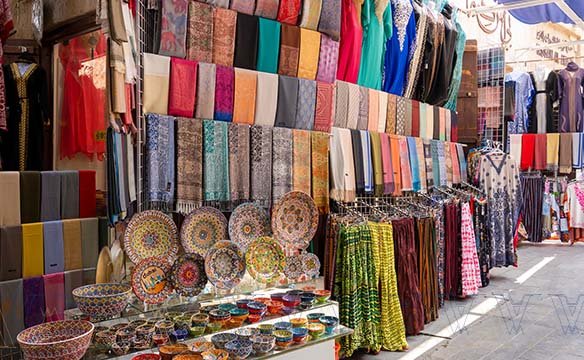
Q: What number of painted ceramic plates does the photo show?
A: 10